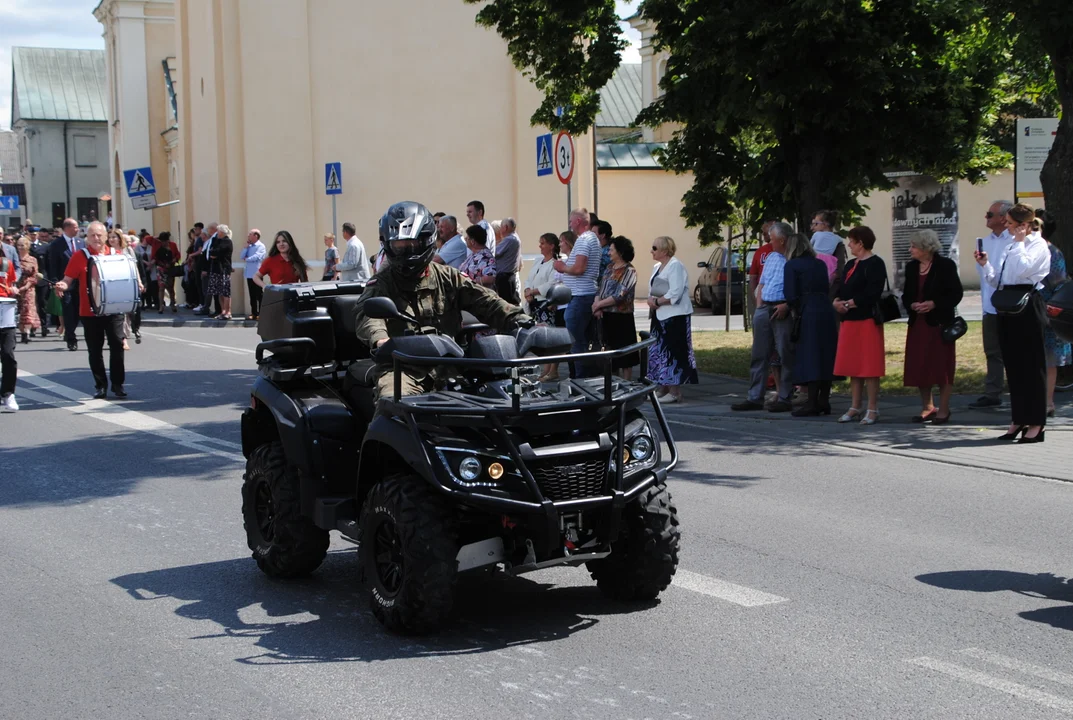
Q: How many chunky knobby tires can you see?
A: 3